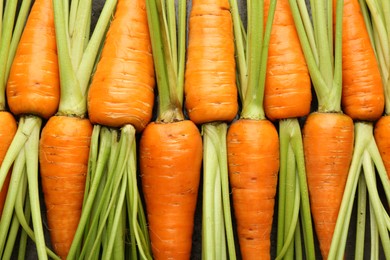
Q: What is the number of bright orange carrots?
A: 11